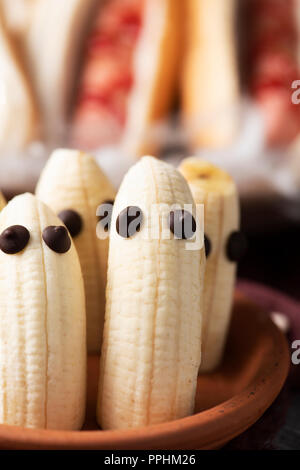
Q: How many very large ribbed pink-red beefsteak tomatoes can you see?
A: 0